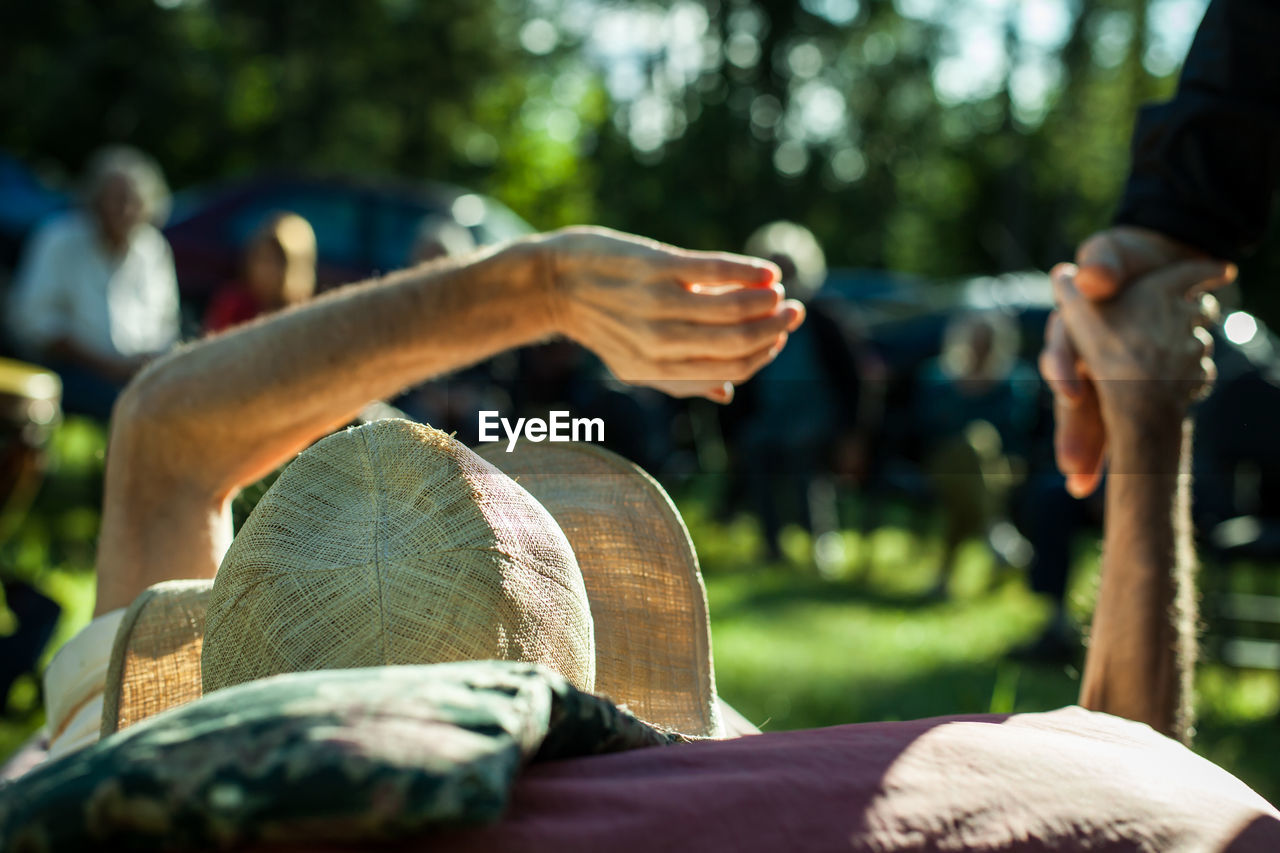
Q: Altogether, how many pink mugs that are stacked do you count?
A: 0